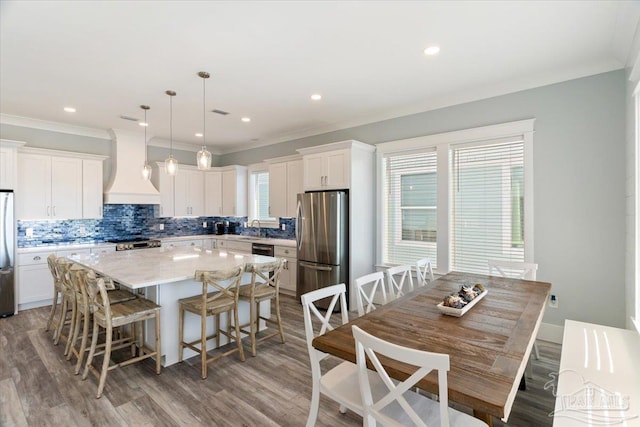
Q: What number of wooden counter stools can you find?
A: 6